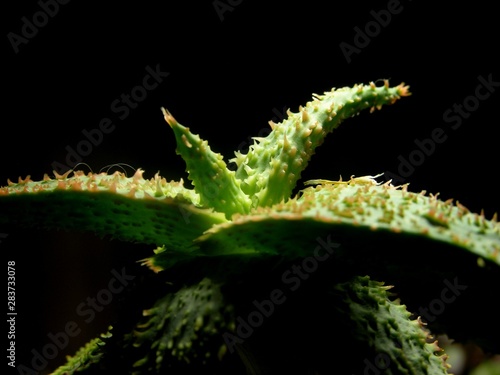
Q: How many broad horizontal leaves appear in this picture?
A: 2